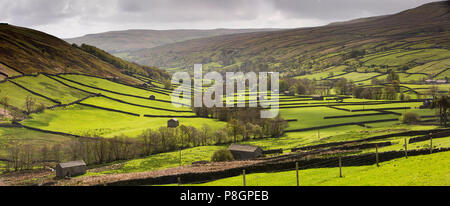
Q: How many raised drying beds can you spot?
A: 0